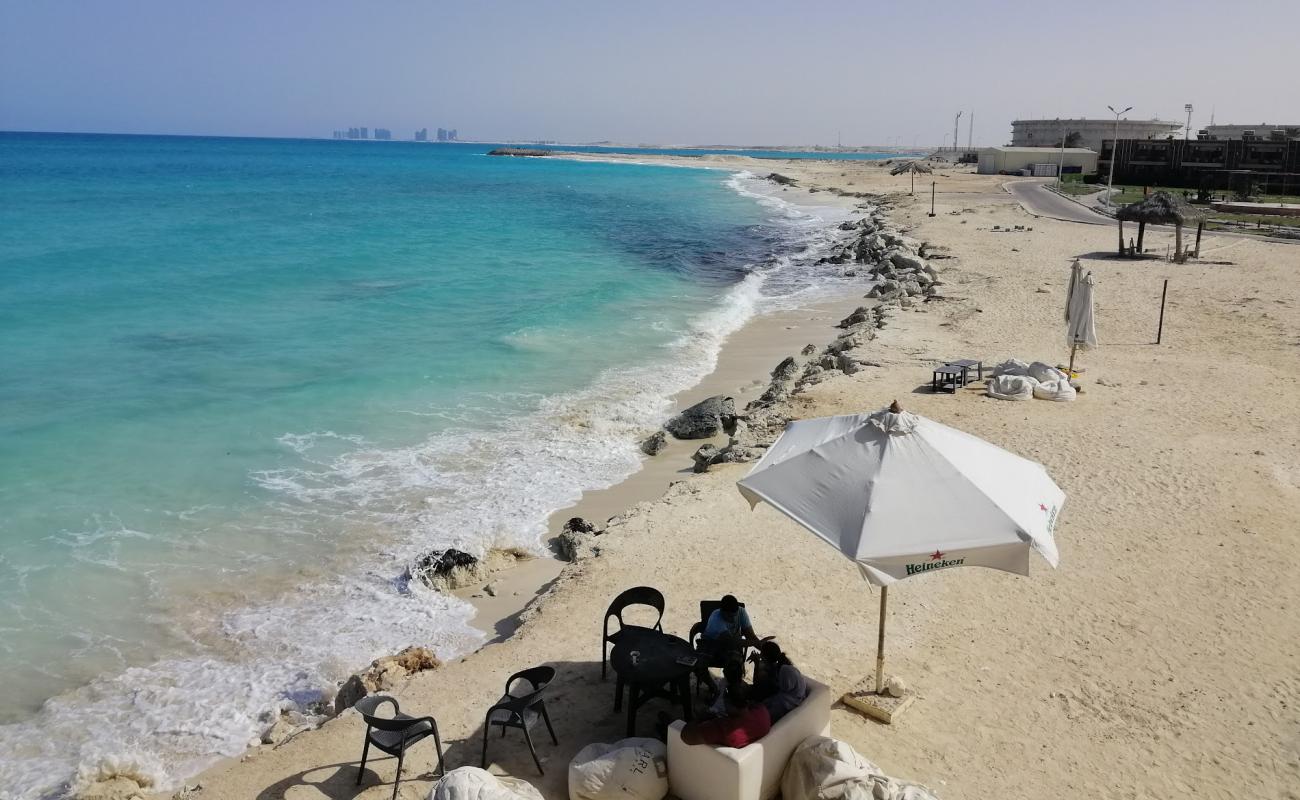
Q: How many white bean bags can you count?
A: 7